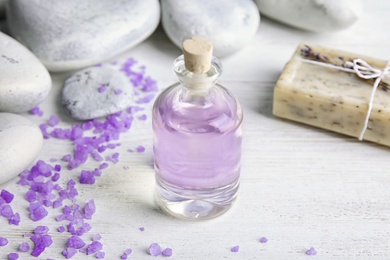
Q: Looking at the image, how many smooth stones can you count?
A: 6